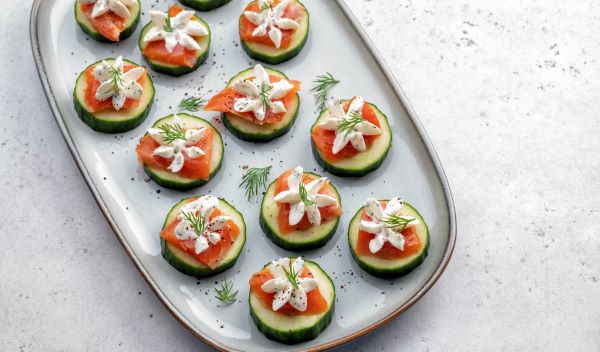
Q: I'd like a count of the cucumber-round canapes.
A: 12